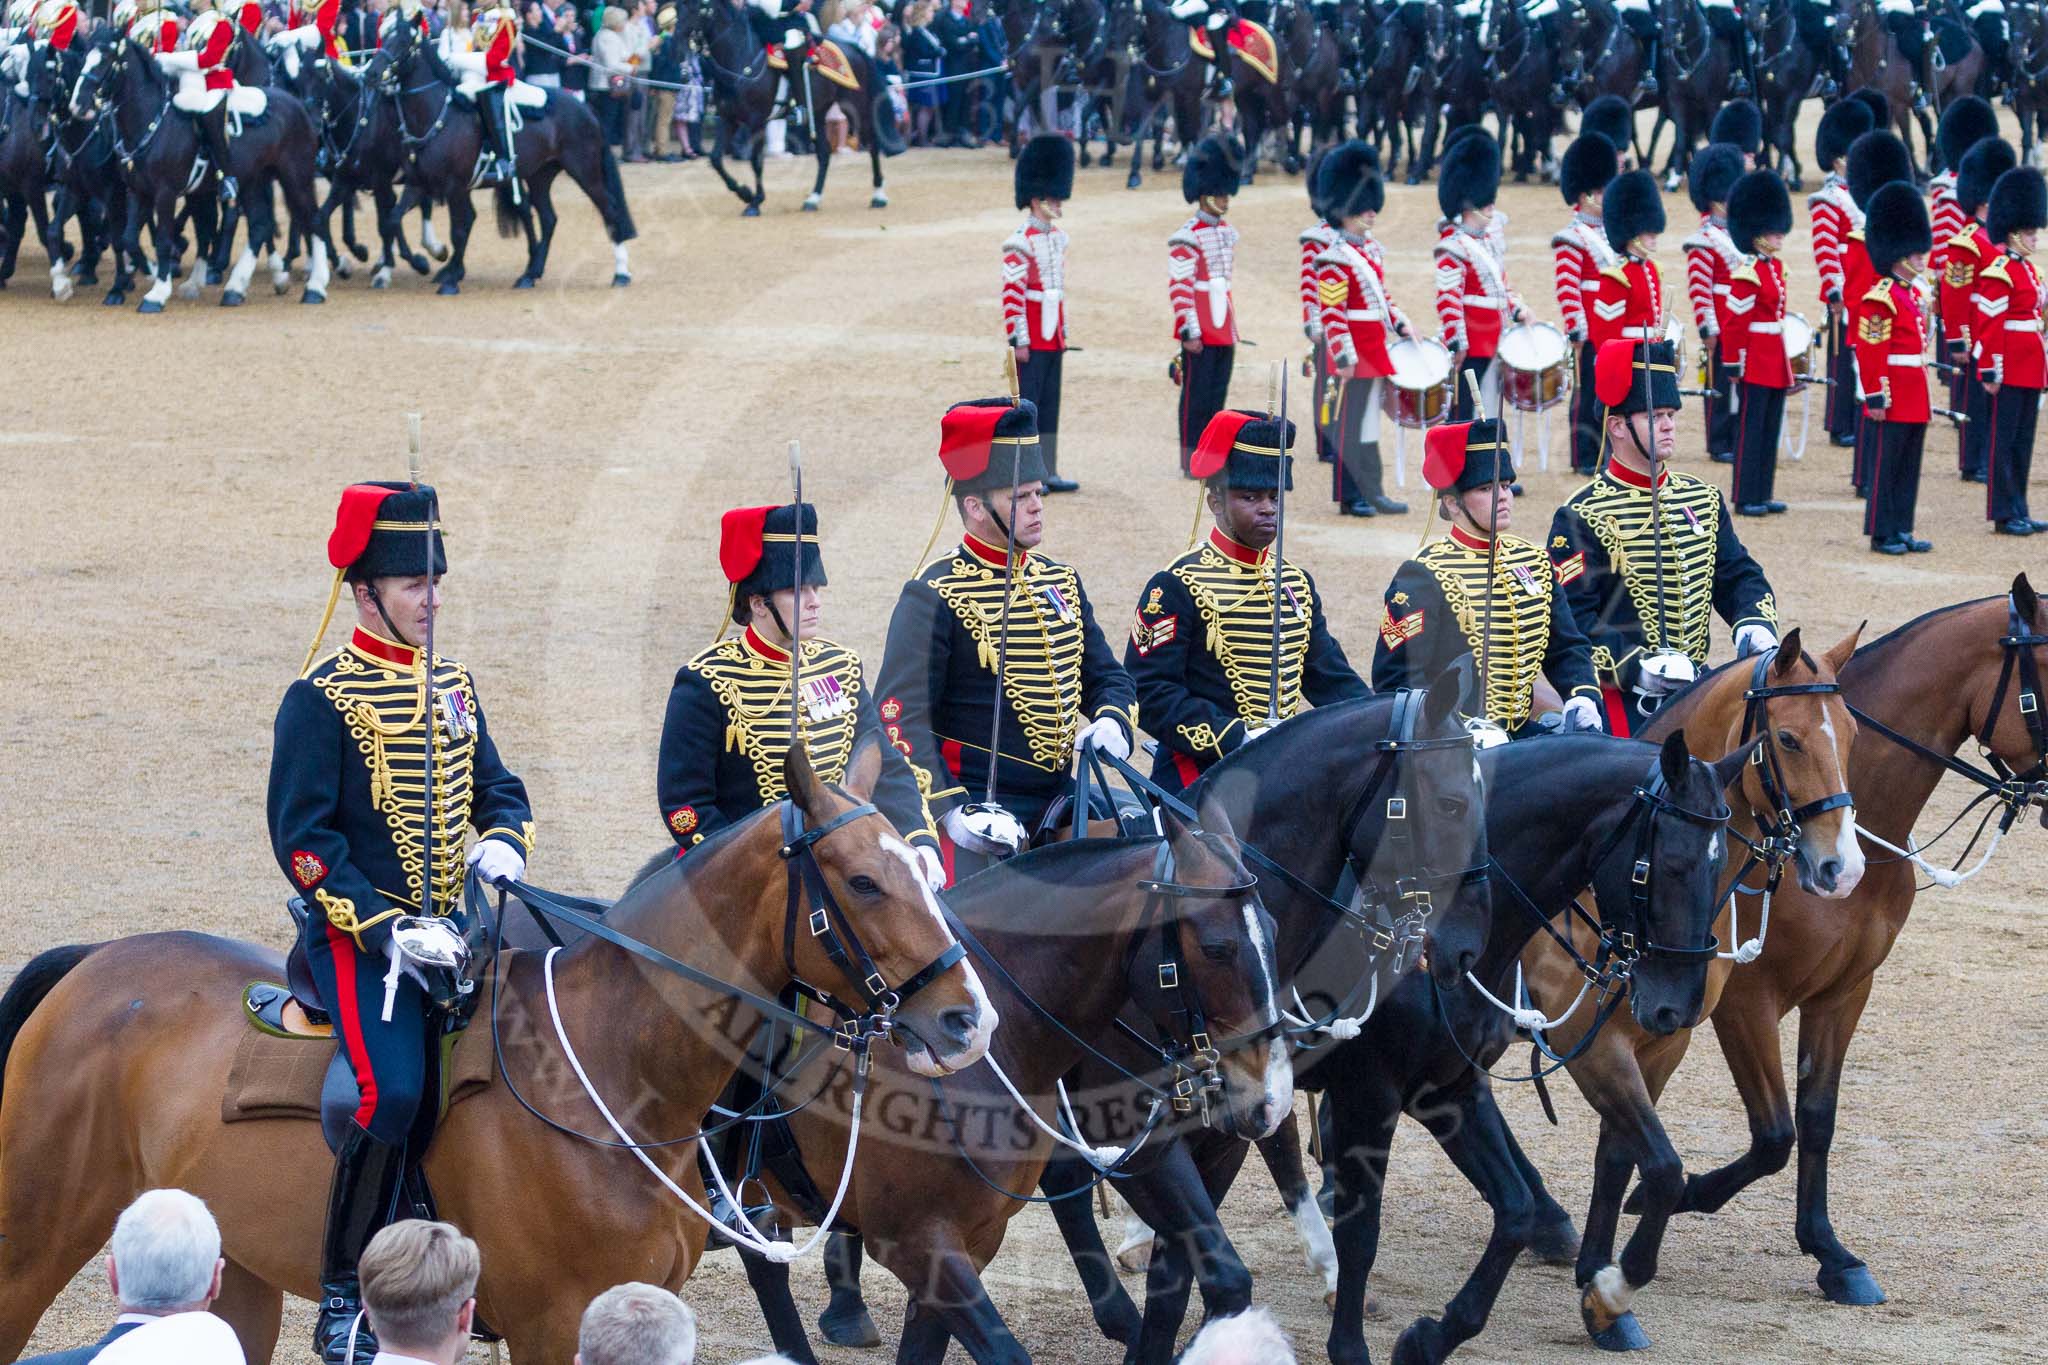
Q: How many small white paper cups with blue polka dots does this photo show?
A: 0